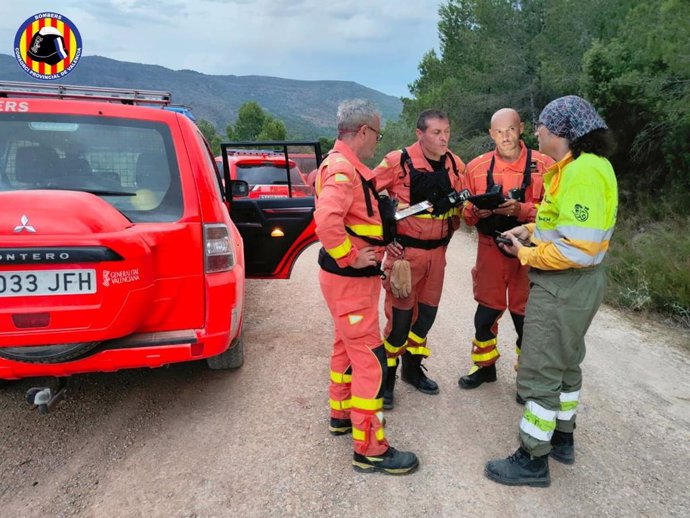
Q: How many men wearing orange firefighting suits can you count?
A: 3